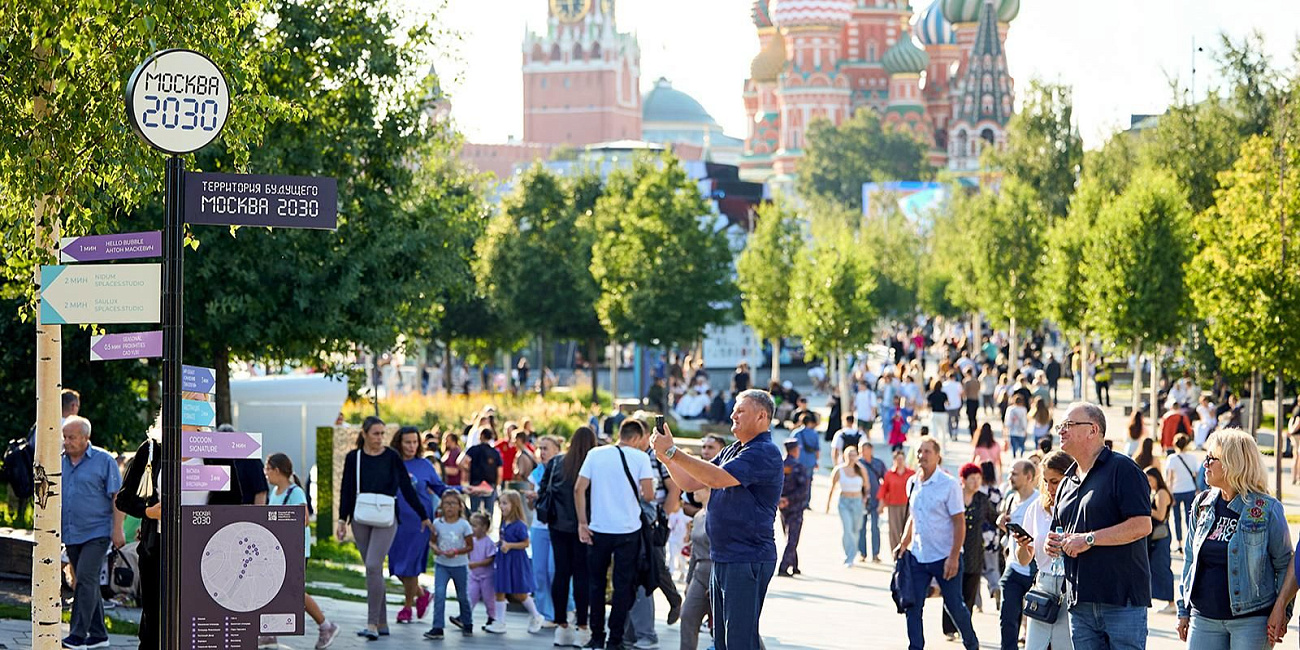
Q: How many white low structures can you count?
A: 1